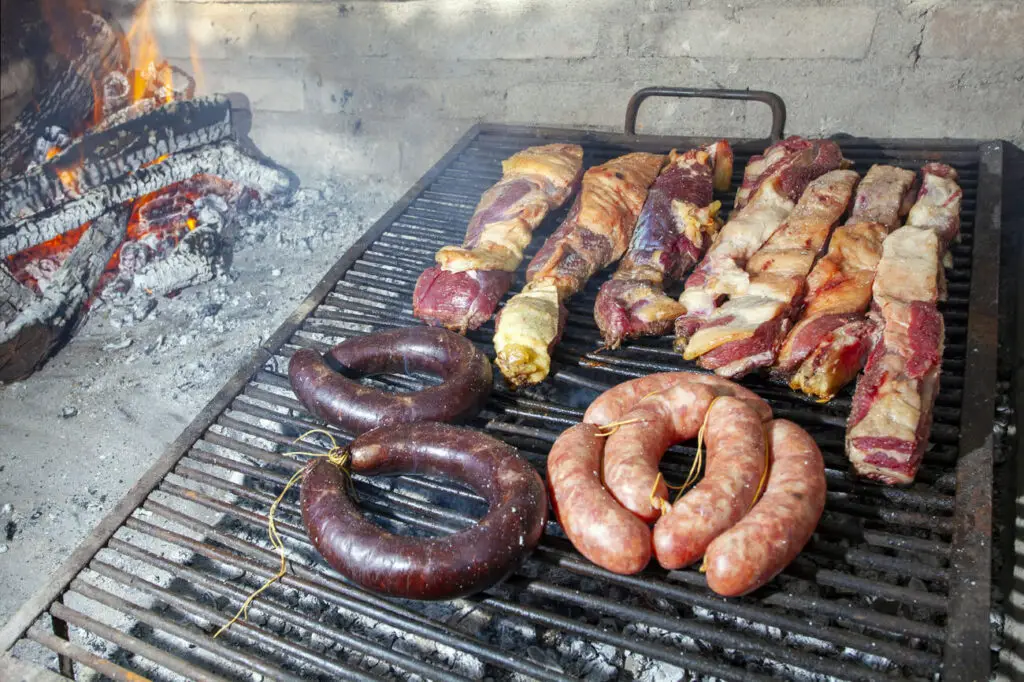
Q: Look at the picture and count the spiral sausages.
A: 2